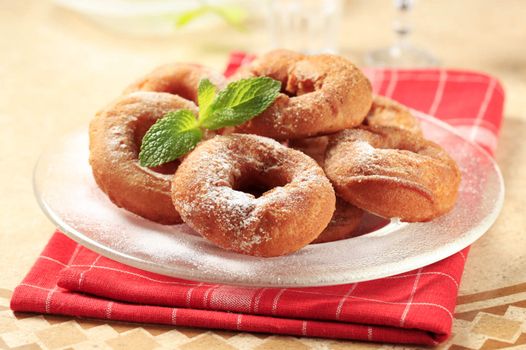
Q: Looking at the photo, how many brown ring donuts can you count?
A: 7